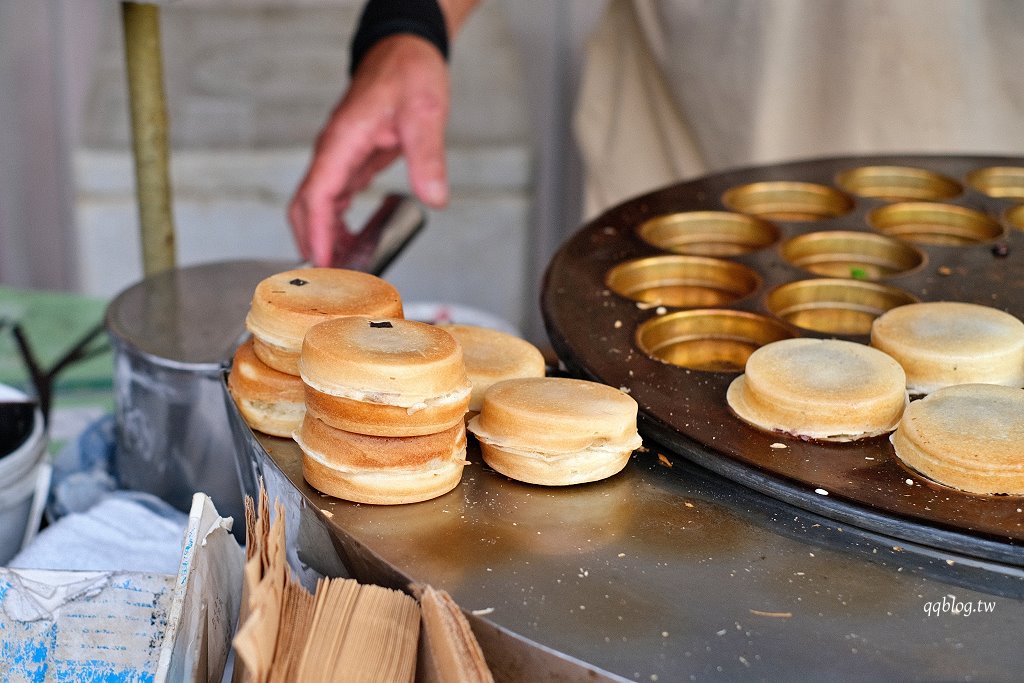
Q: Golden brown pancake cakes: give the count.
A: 9